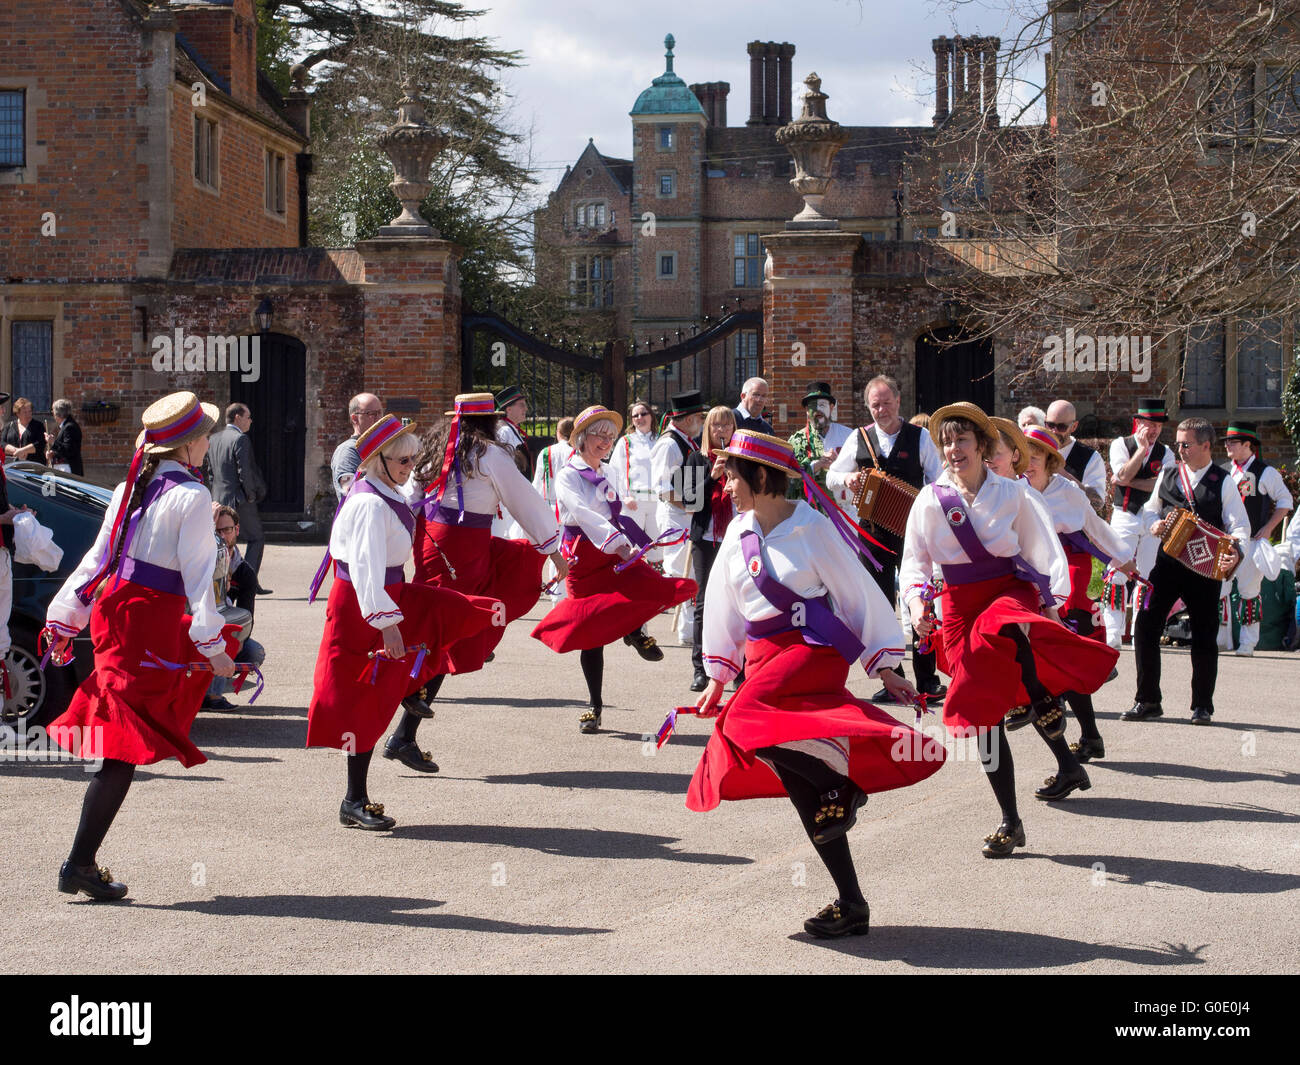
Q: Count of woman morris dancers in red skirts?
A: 8